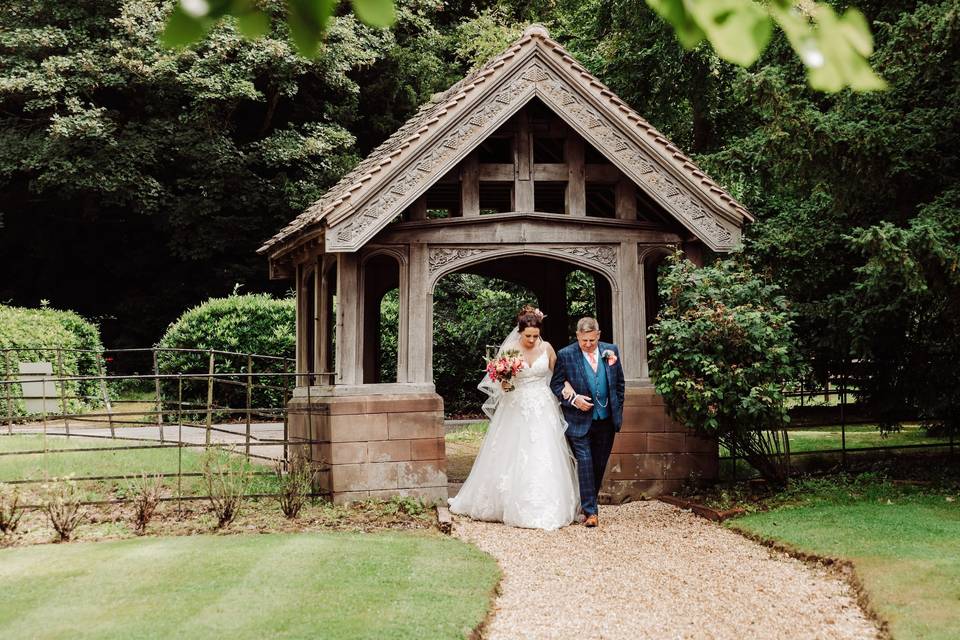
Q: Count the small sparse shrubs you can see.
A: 5